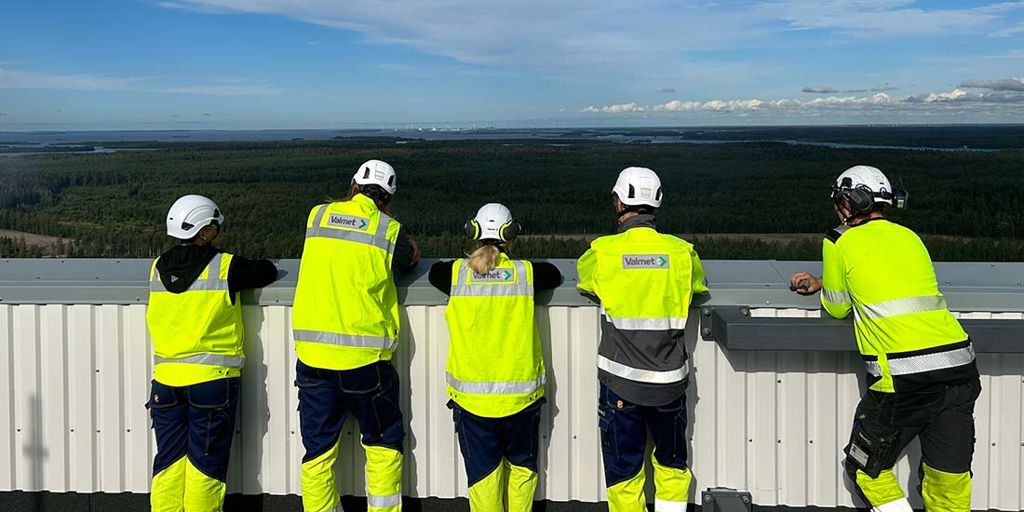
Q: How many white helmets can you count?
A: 5